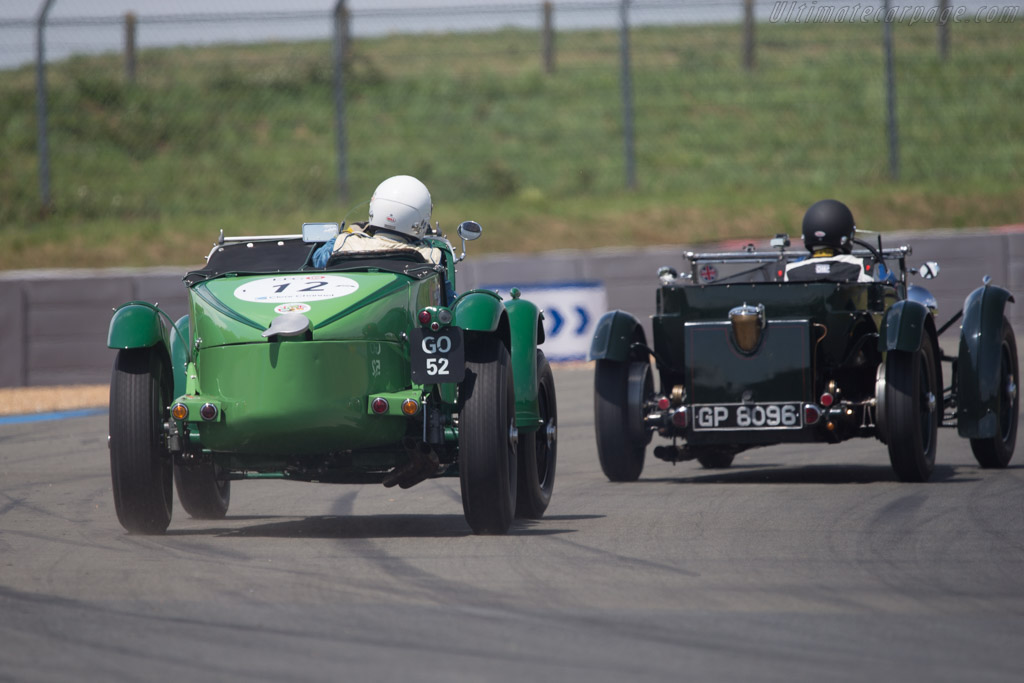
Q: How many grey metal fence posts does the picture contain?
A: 4